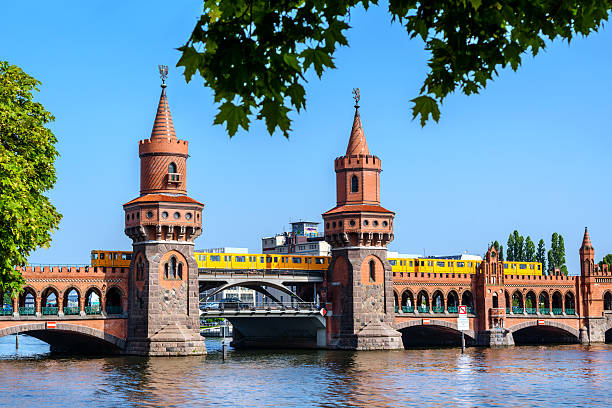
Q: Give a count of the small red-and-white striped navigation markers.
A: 3